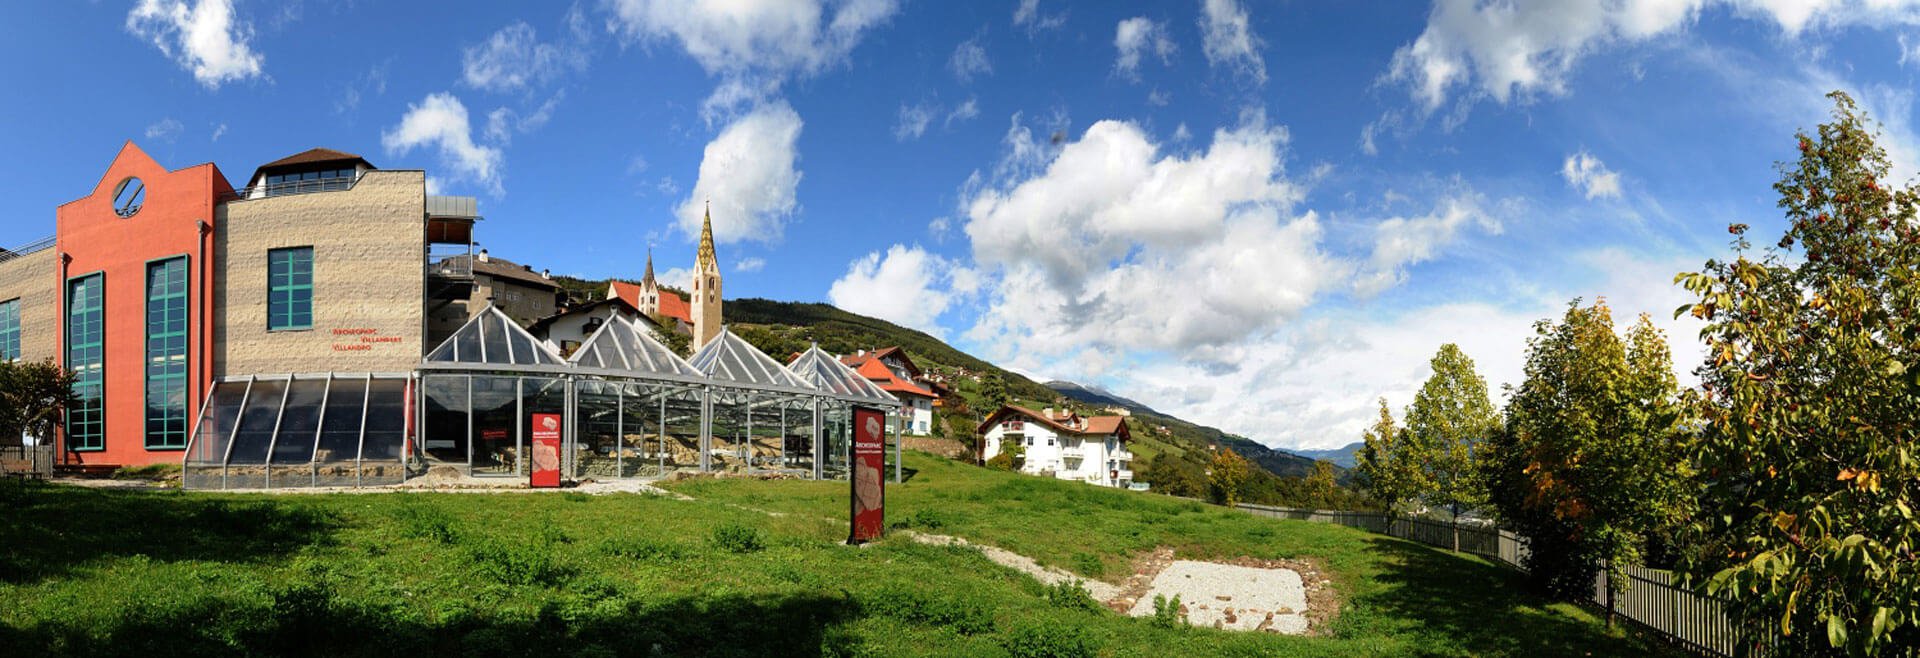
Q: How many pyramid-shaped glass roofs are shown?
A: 4